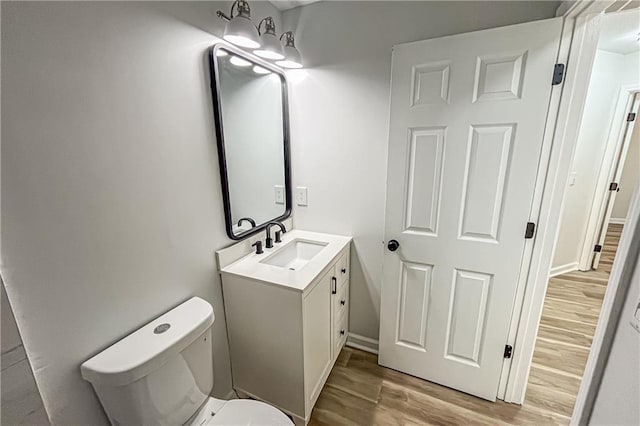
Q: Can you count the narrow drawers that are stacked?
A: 3